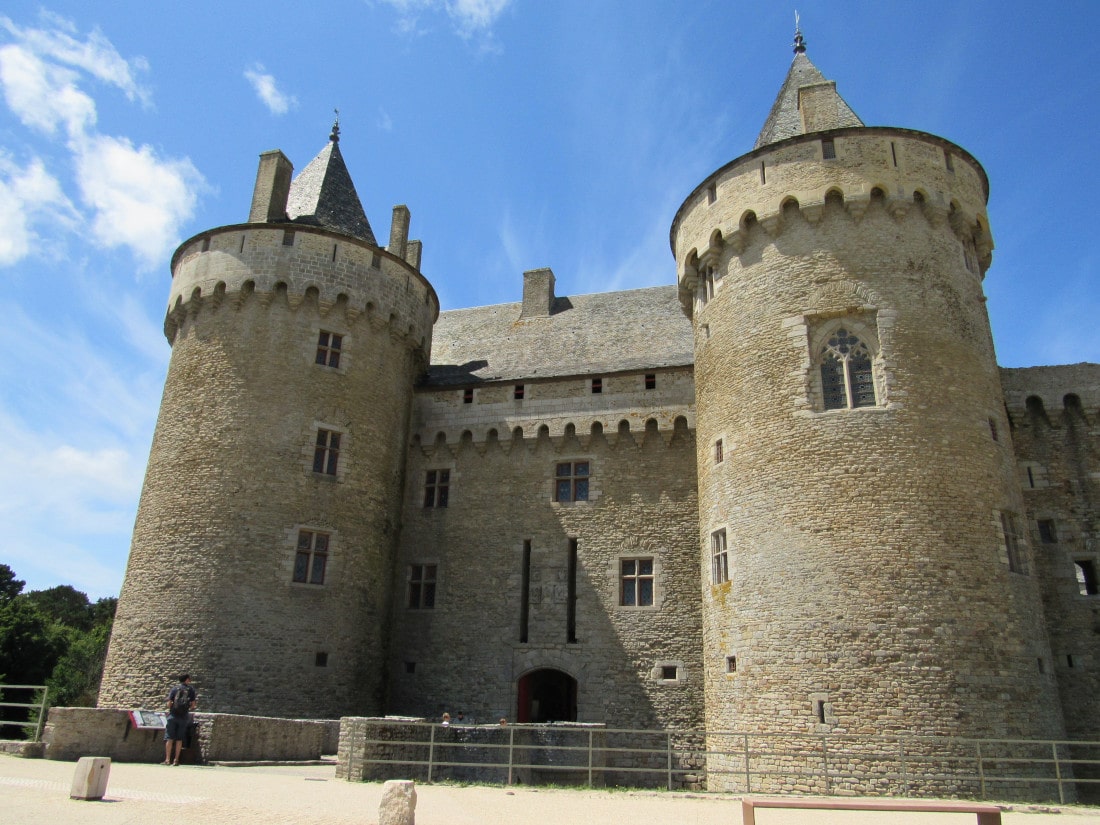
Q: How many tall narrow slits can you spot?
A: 2